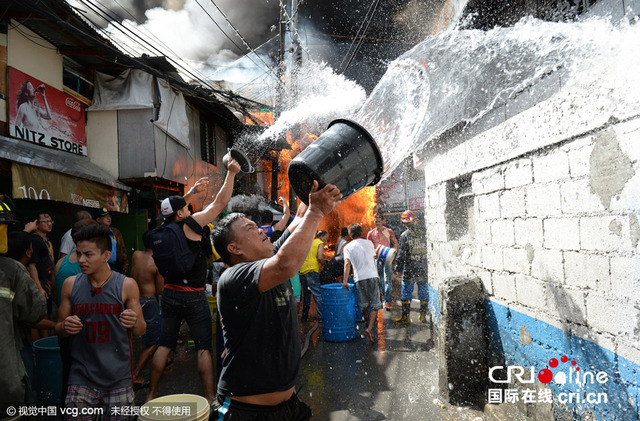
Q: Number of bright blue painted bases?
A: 1